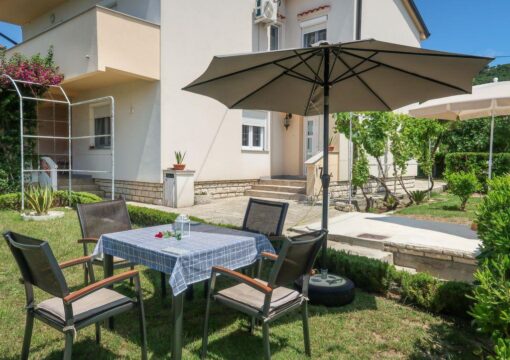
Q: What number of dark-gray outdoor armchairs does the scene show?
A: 4